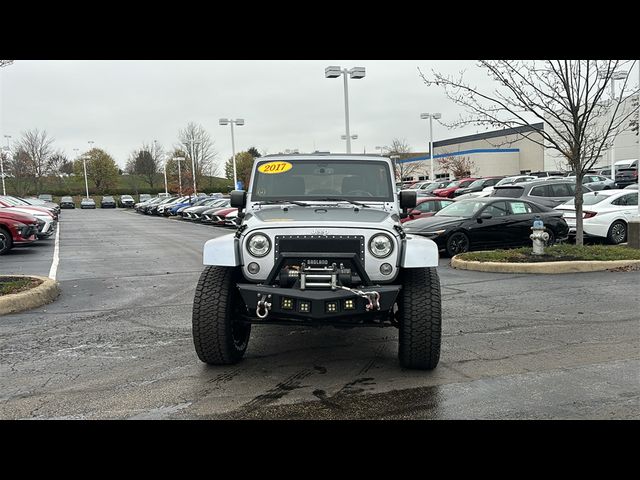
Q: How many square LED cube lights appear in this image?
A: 4